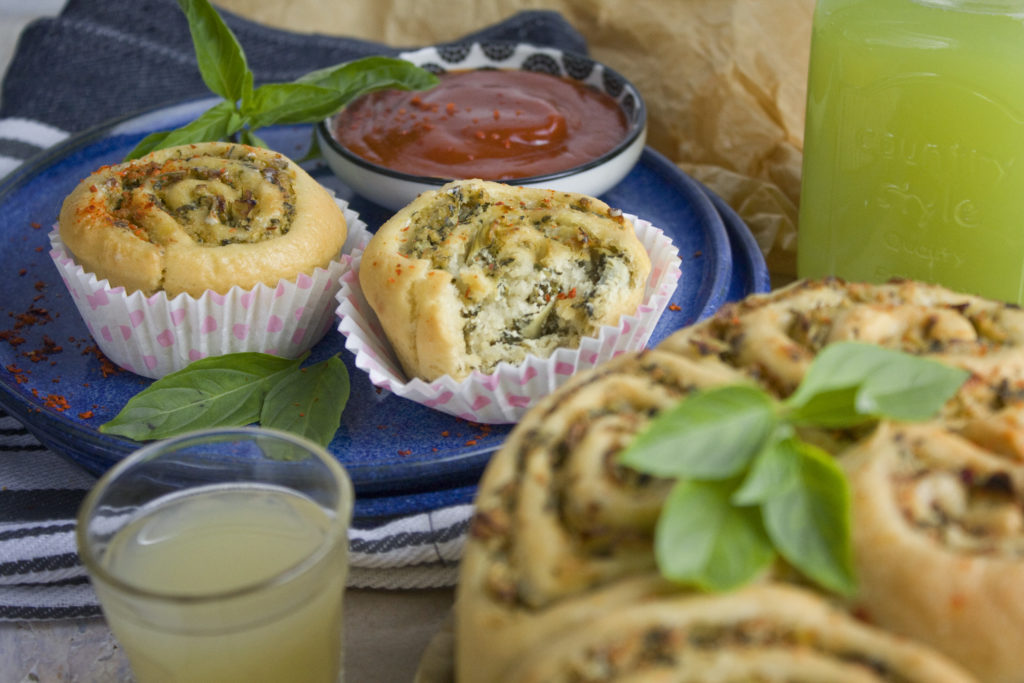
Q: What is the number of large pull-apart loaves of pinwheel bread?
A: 1